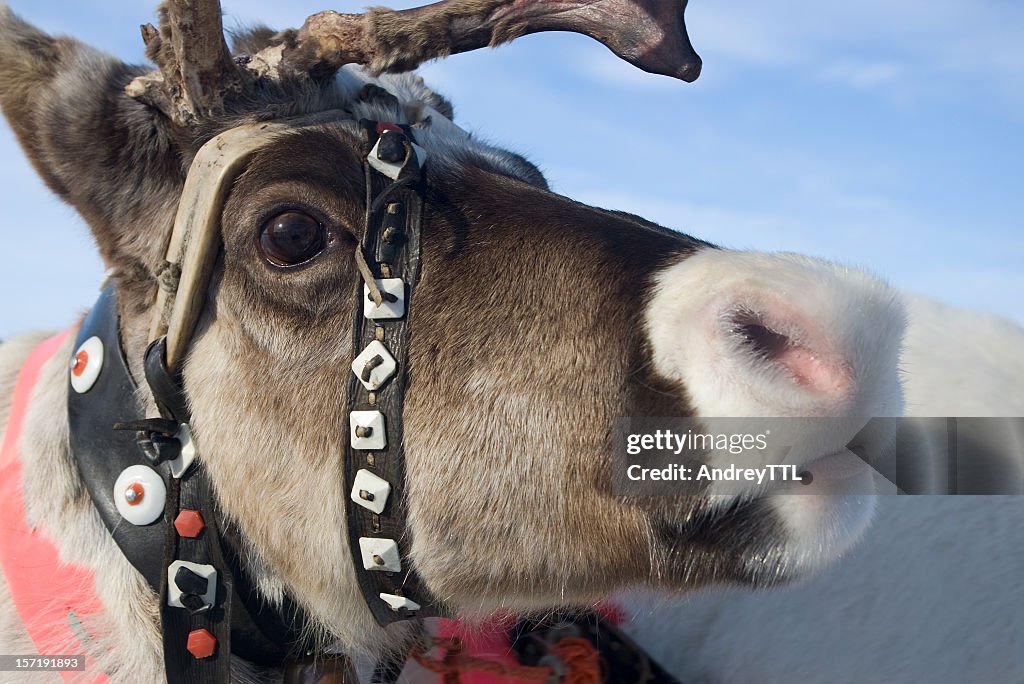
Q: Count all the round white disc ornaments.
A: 2